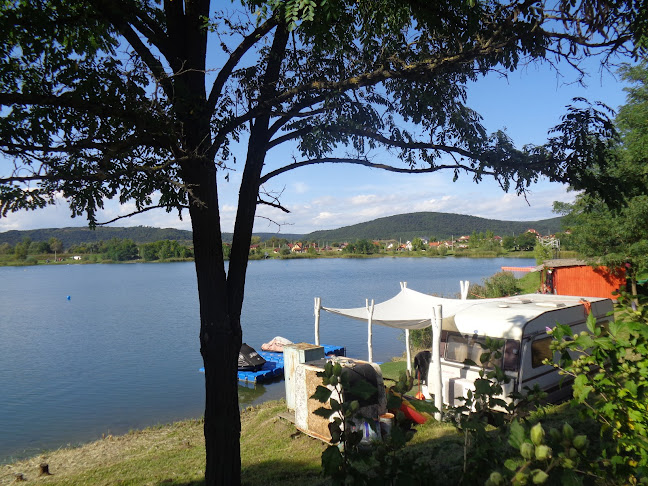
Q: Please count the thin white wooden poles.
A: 5